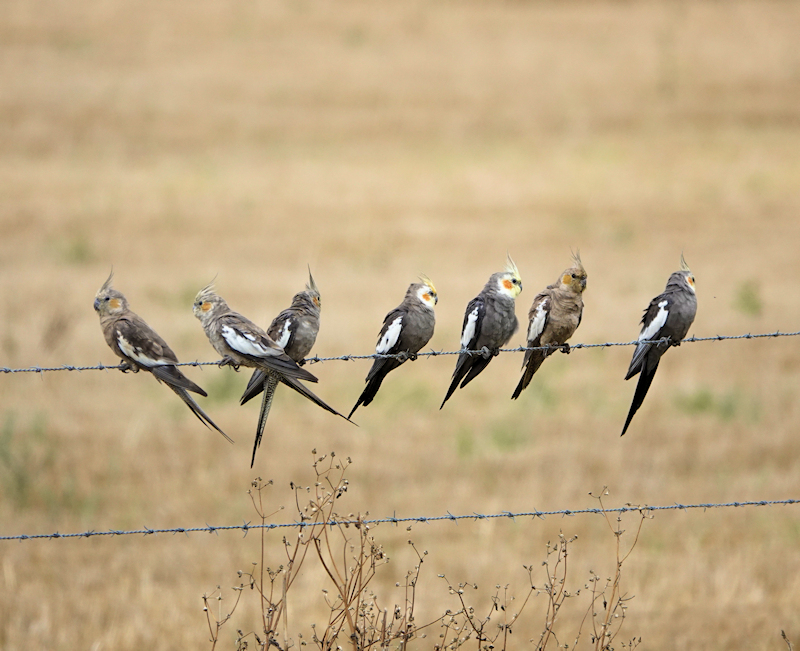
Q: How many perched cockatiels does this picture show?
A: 7